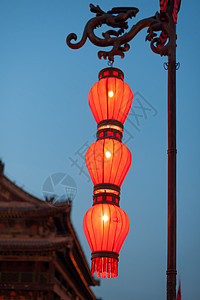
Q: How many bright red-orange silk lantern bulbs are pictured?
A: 3